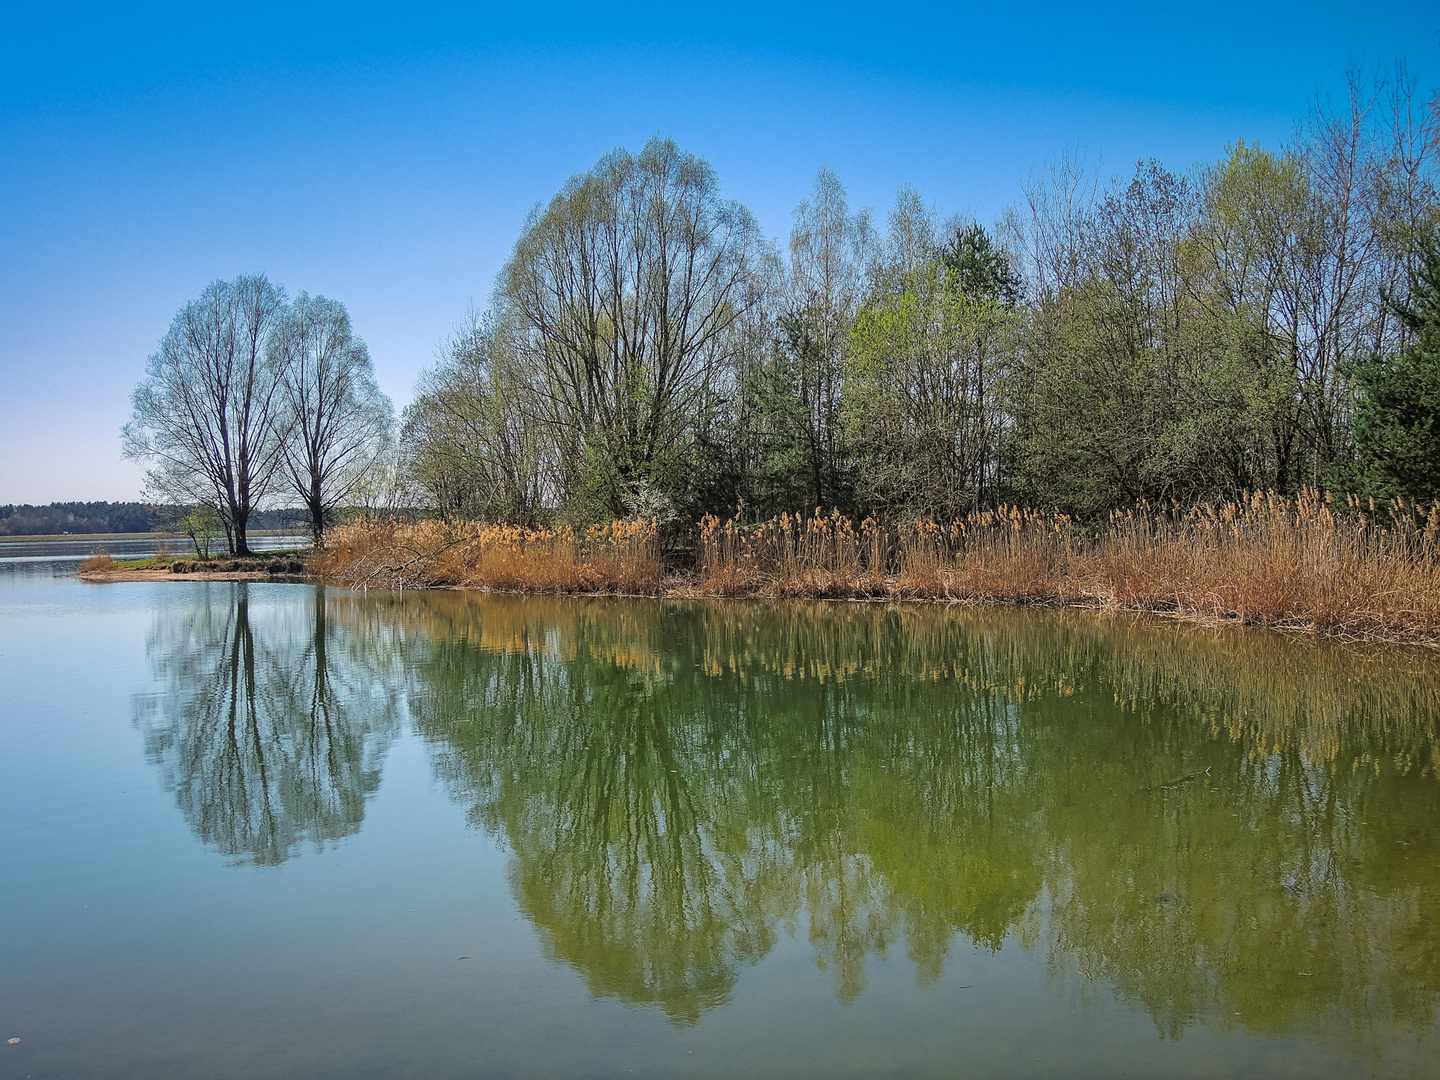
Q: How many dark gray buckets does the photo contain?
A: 0